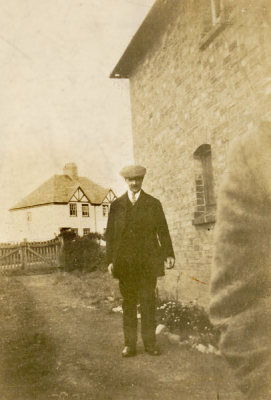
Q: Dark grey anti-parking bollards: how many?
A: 0